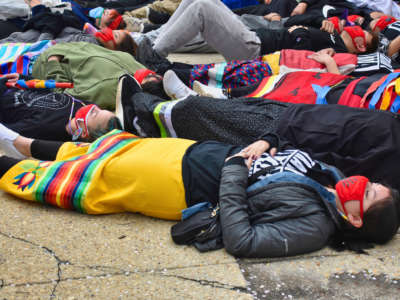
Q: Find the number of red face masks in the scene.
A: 8